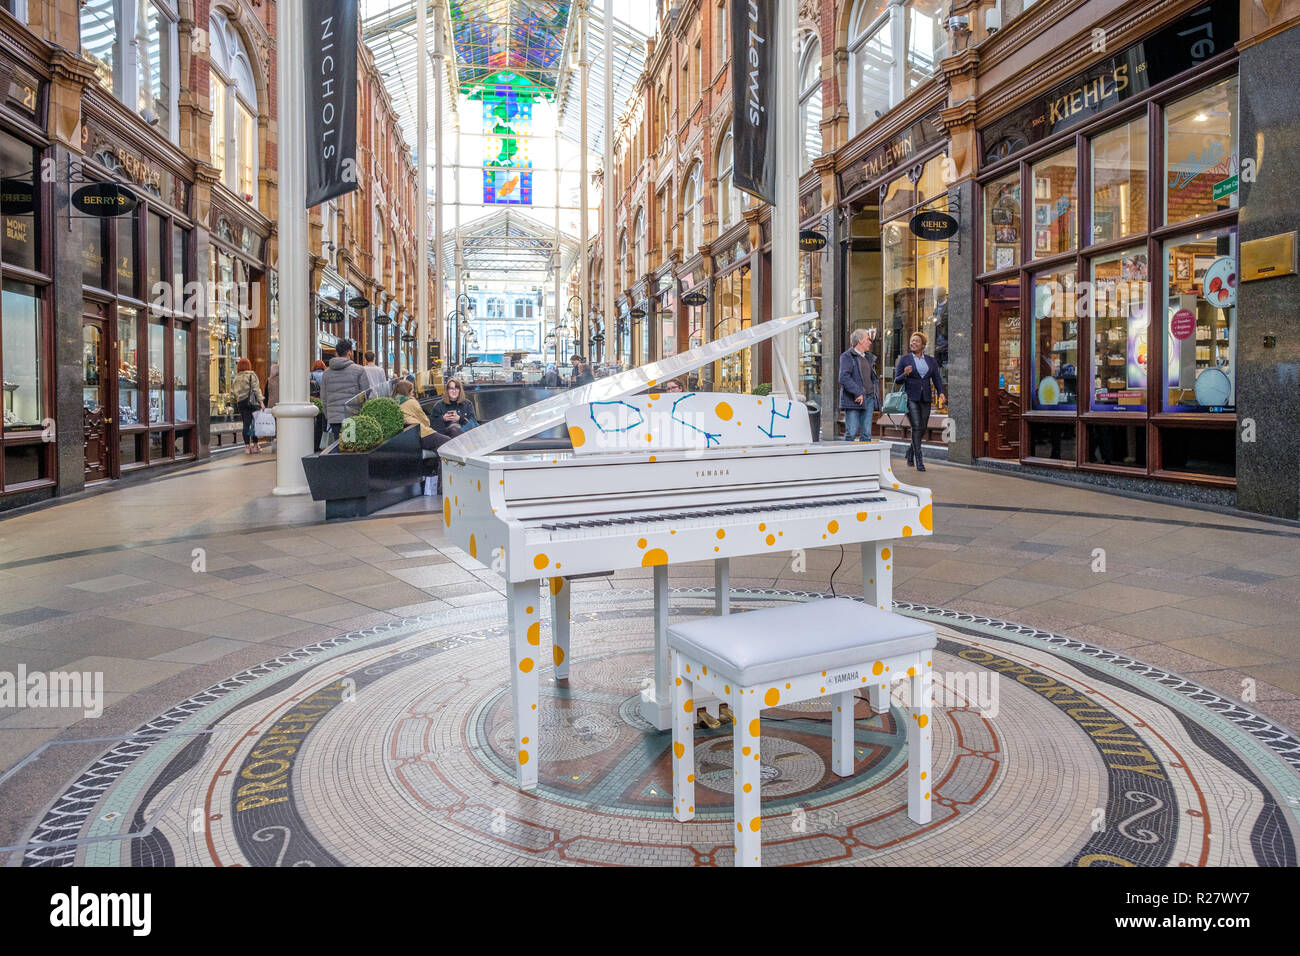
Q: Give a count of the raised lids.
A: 1